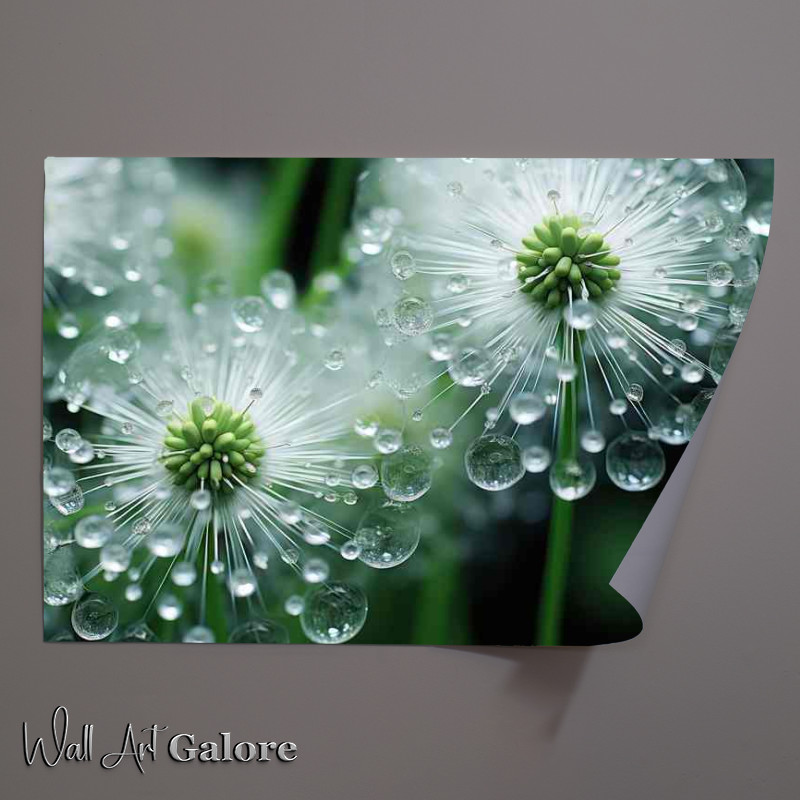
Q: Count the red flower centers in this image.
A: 0